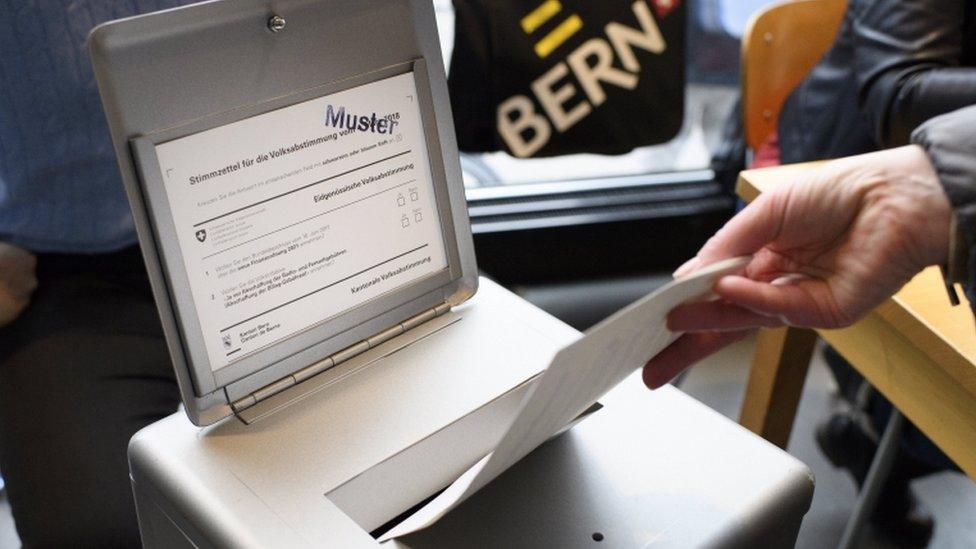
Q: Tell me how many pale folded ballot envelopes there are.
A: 1